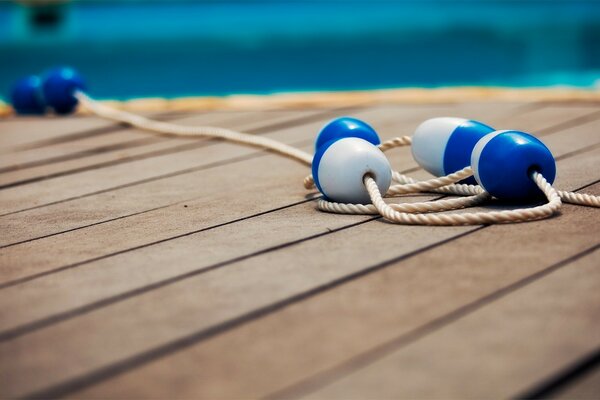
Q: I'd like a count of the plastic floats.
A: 6